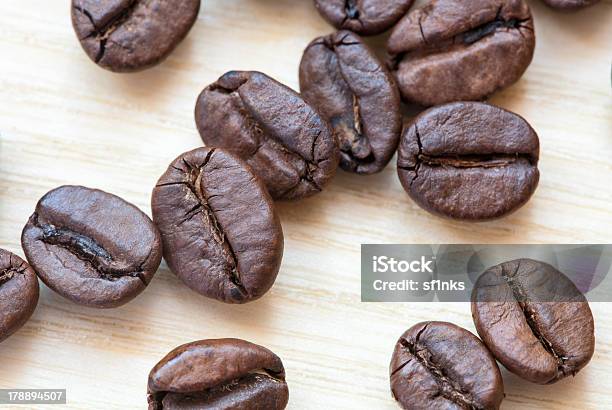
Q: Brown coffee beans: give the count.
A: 13